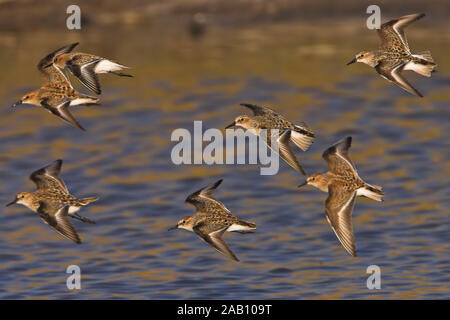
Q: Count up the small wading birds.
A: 7